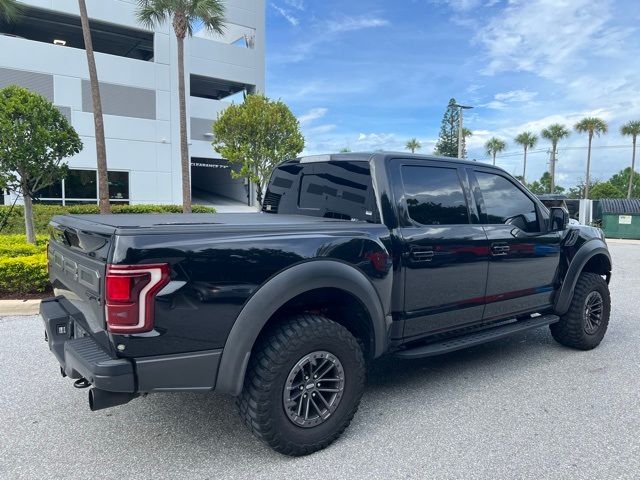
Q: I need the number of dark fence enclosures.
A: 1